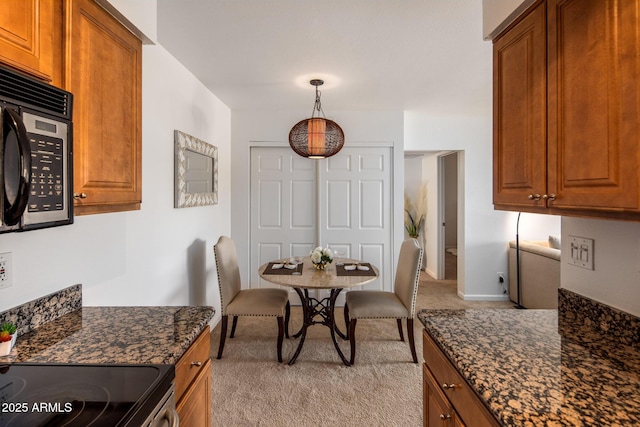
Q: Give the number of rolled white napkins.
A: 2